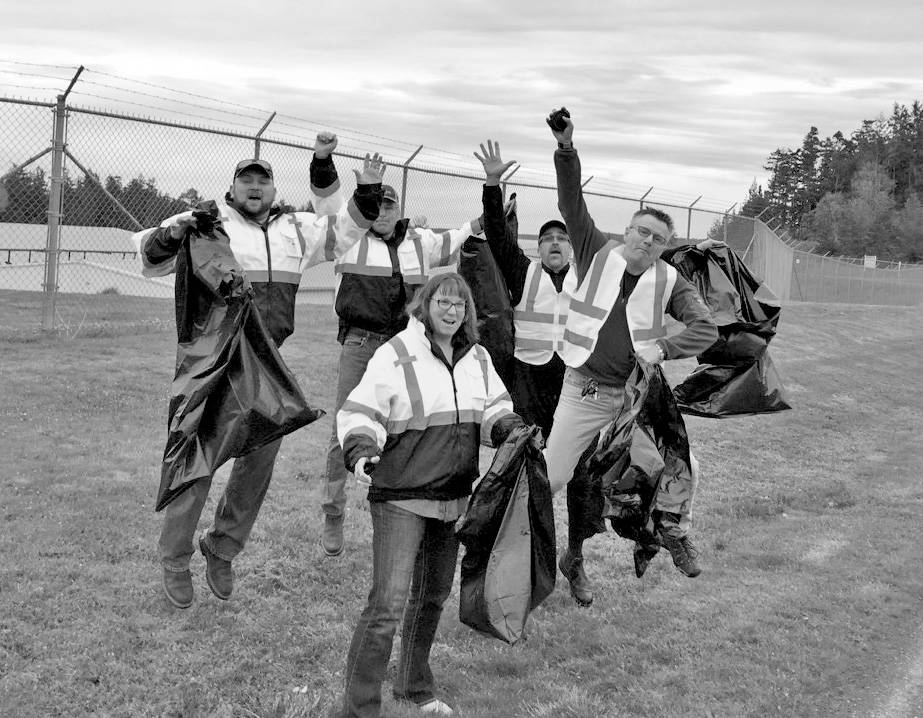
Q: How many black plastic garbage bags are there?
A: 5